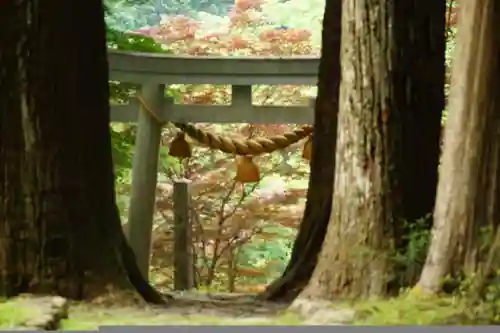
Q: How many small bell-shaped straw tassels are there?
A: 3